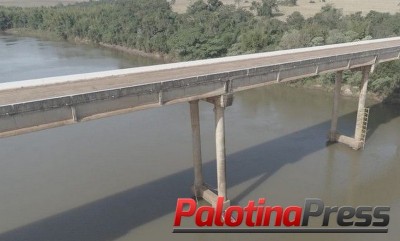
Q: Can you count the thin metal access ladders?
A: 1